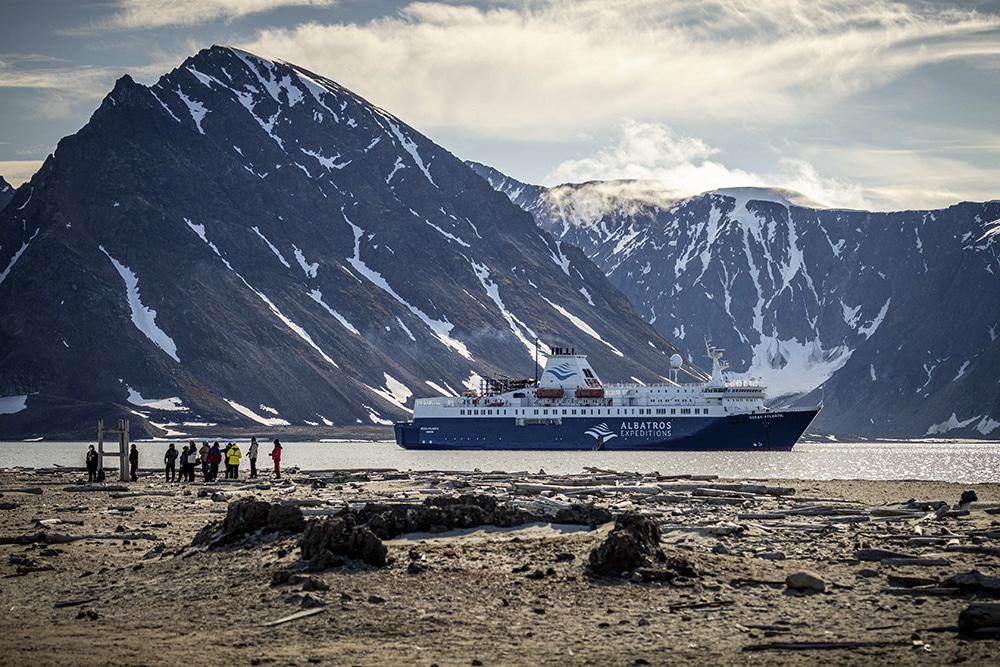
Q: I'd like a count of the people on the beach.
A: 11